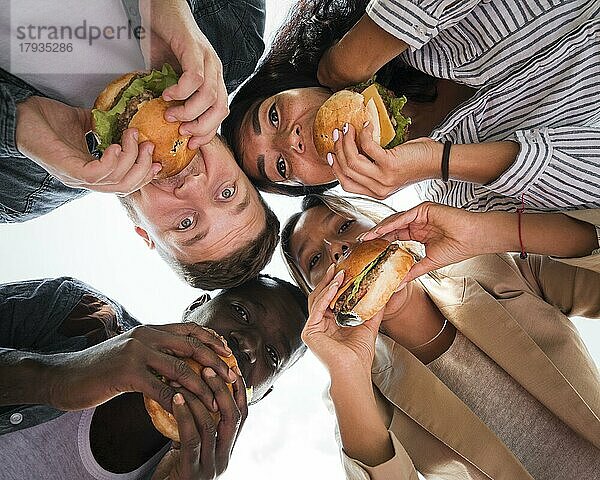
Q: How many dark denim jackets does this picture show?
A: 2